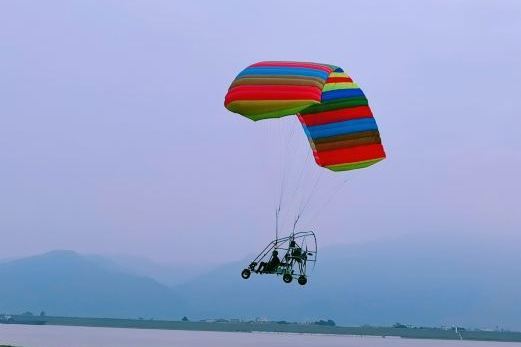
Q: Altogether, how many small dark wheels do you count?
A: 3